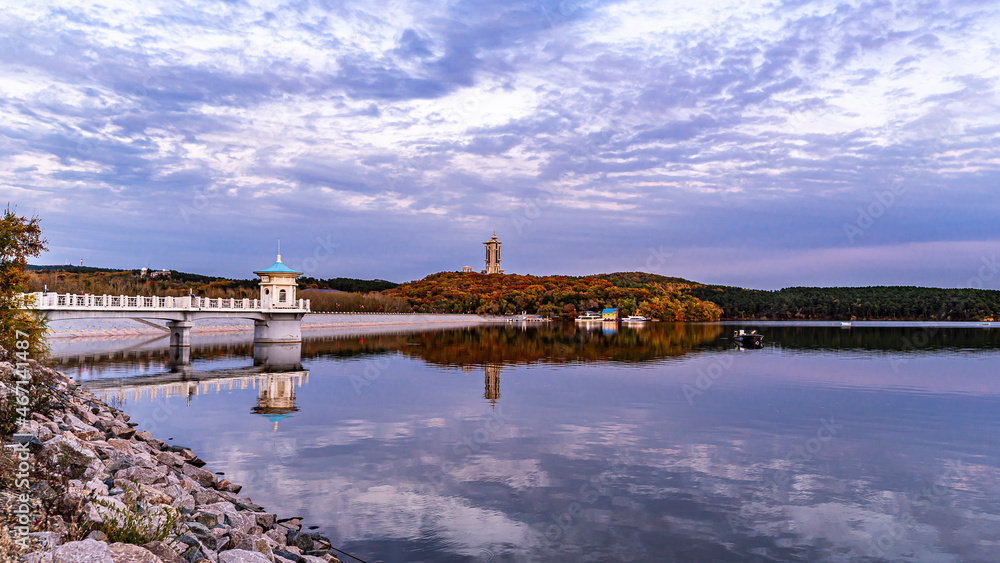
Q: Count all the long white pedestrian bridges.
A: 1